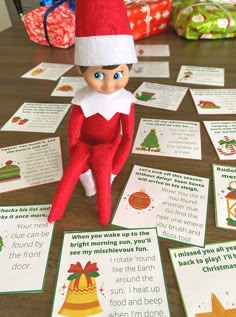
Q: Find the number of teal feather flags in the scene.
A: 0